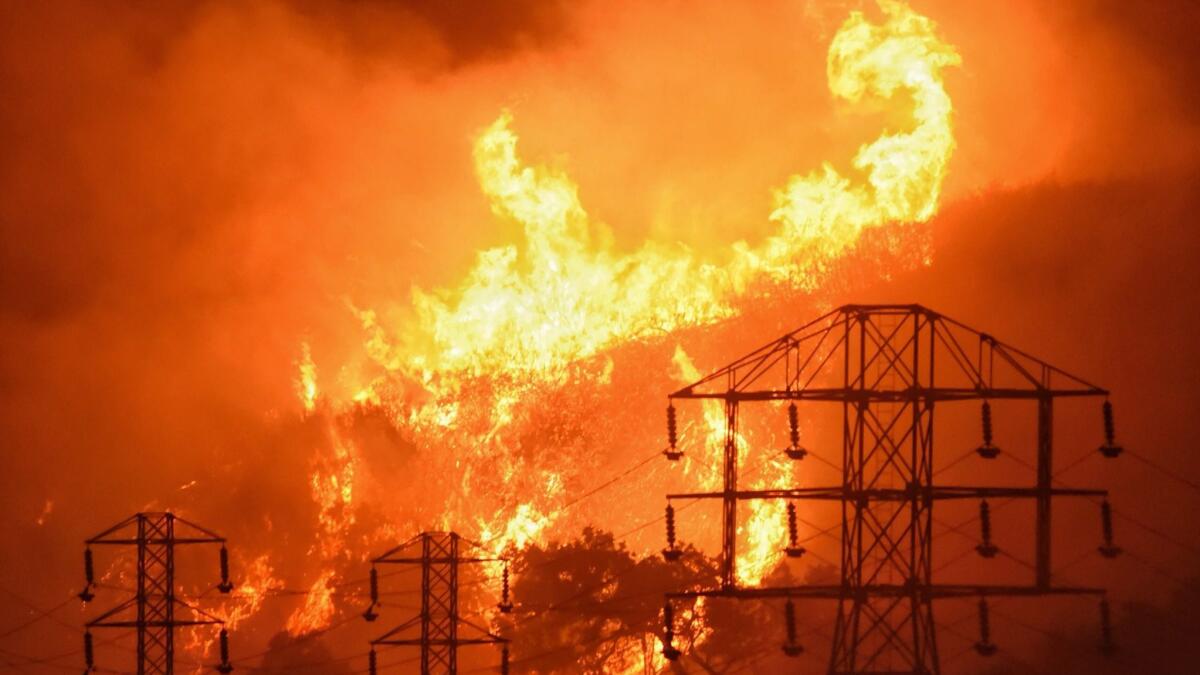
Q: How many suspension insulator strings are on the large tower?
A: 12